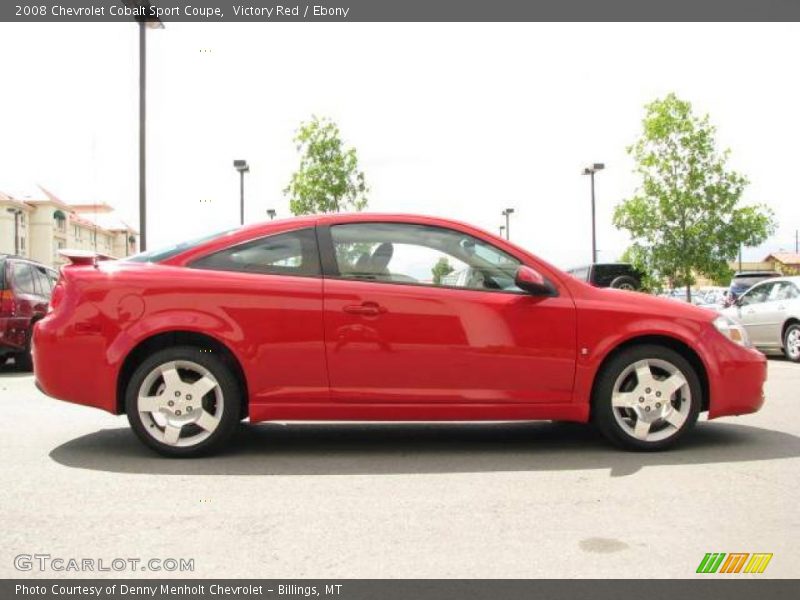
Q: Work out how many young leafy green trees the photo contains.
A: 2